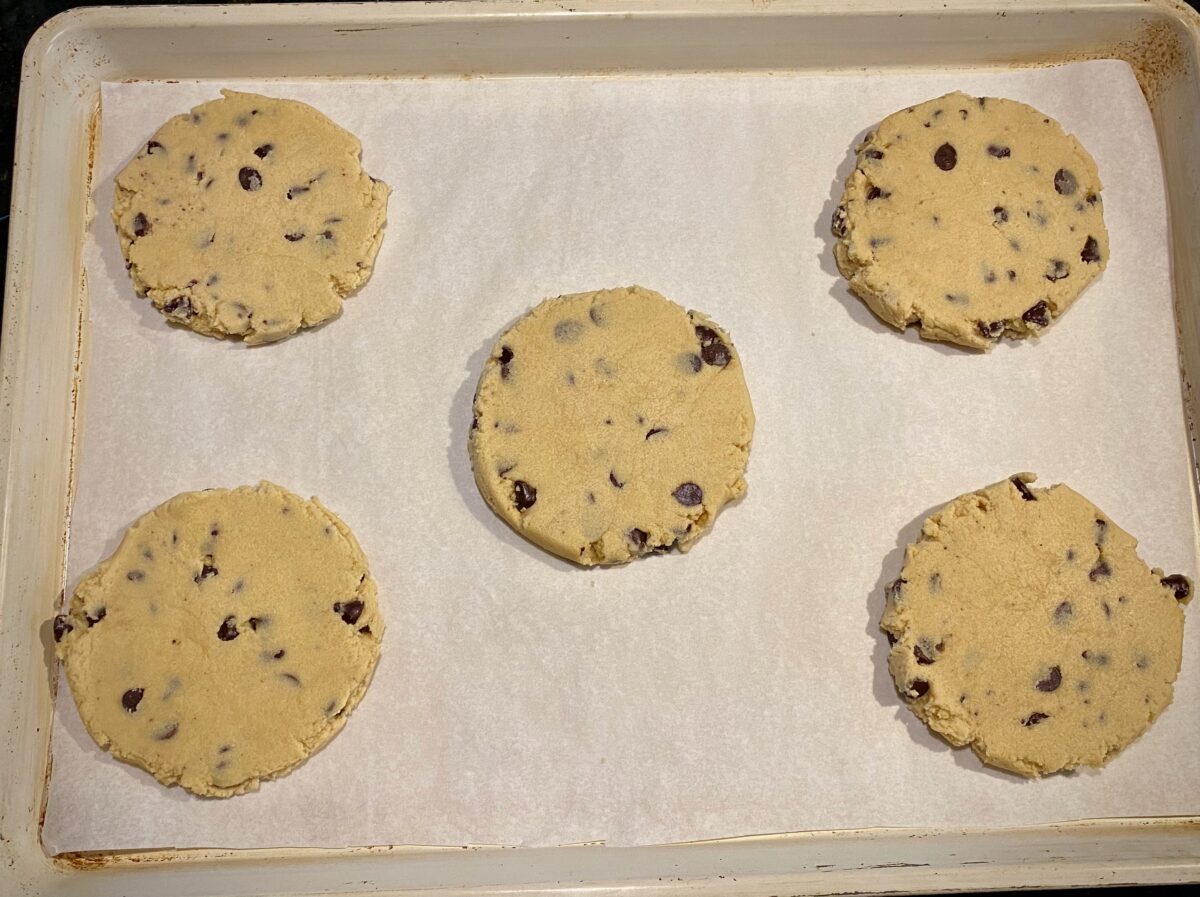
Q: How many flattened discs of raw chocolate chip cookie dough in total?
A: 5